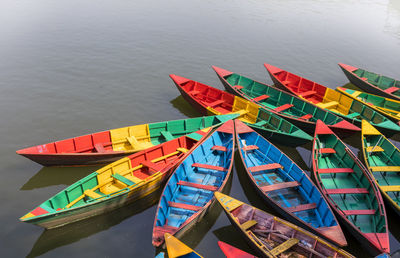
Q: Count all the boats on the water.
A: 14